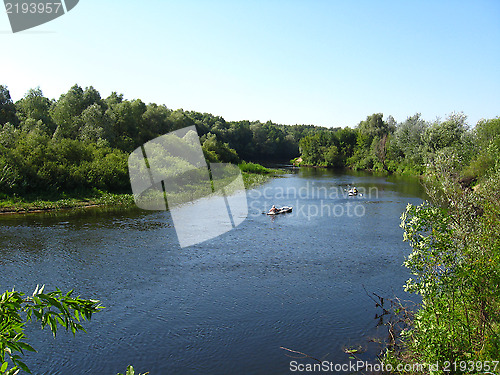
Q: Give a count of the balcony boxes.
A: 0